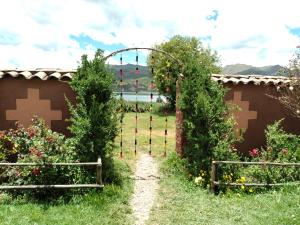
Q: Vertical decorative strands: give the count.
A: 4